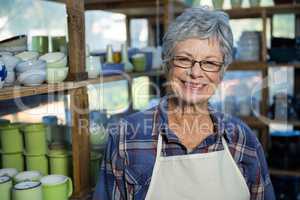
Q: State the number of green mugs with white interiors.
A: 5